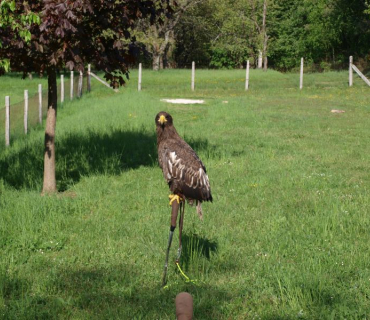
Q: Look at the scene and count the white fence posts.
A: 12